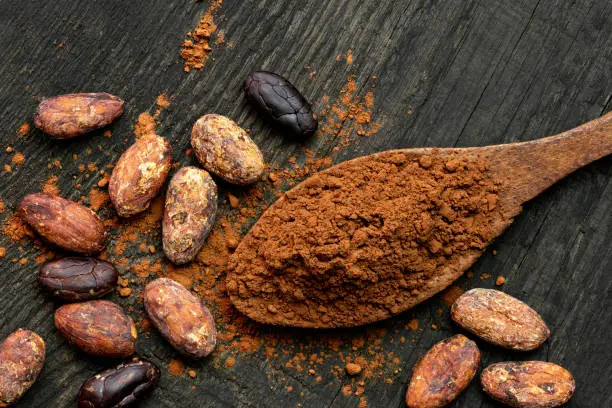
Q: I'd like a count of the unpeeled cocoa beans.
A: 11